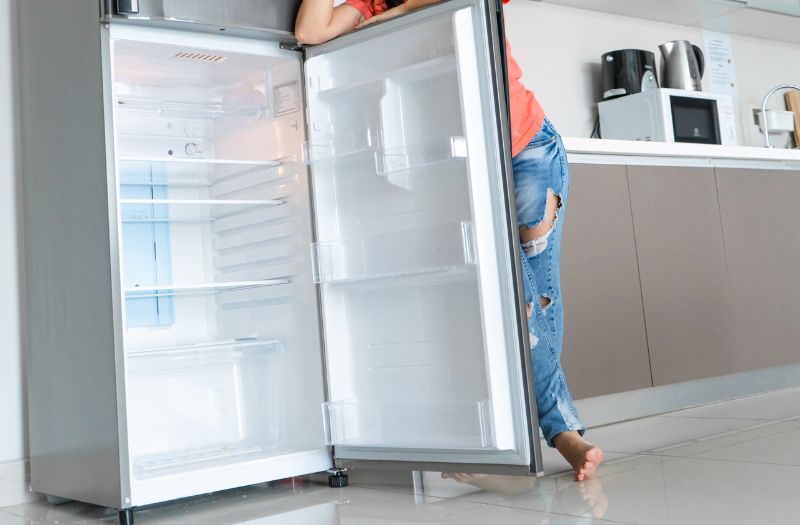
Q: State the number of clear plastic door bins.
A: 4